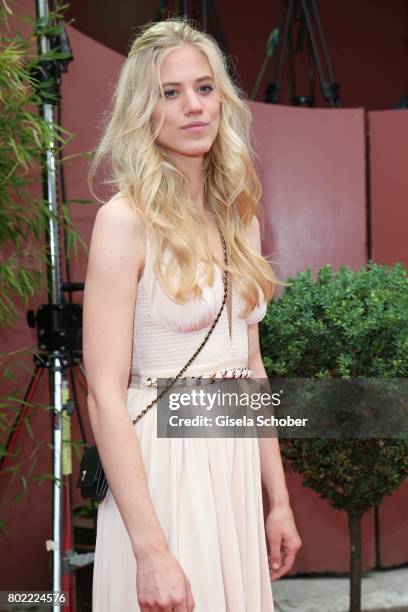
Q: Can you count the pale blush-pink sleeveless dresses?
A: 1